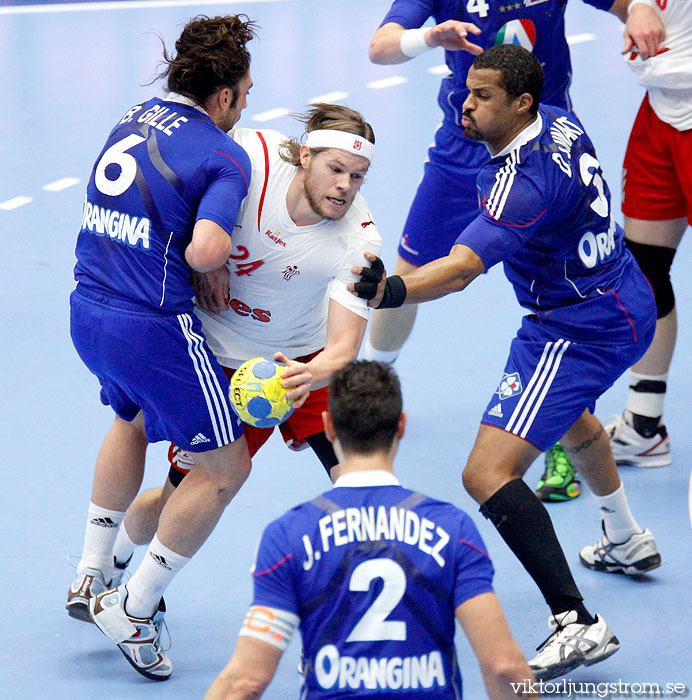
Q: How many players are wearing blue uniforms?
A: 4